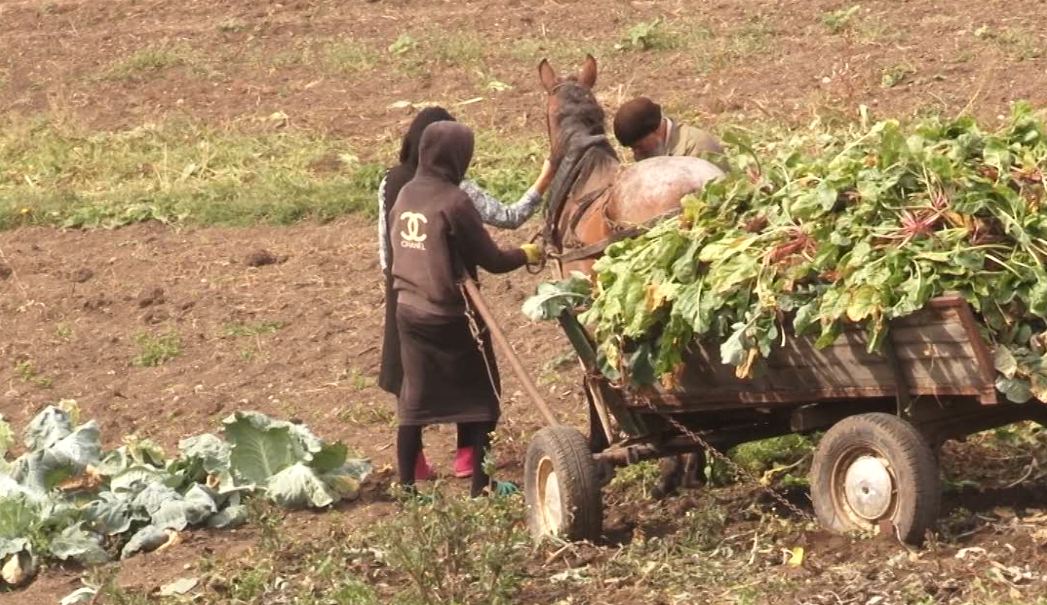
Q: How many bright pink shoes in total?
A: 2